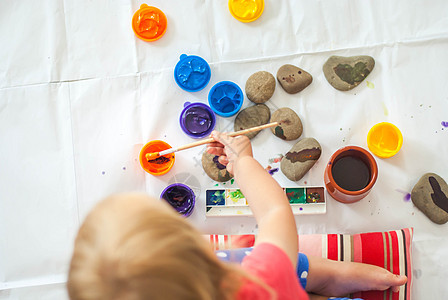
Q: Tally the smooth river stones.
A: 8